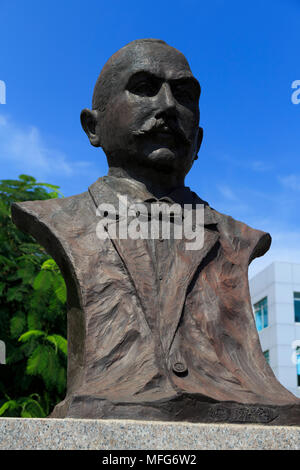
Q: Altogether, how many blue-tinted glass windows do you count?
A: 4